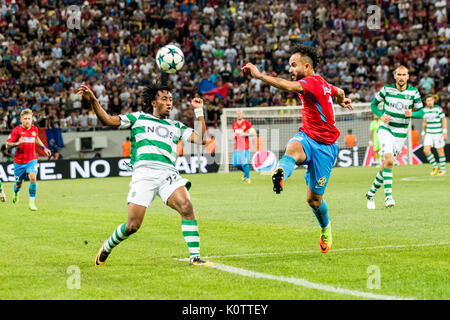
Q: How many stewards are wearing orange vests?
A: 6